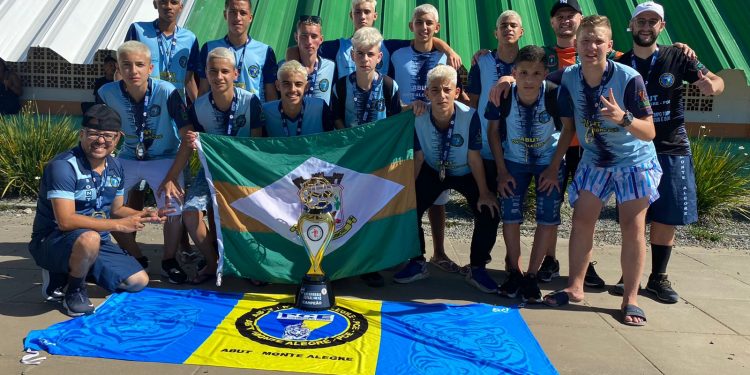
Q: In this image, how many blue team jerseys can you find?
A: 13